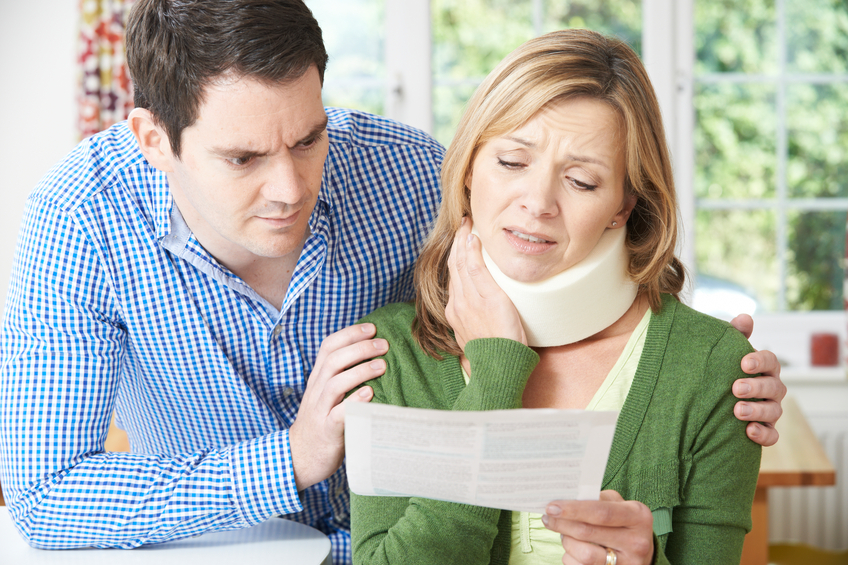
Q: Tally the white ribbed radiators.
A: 1